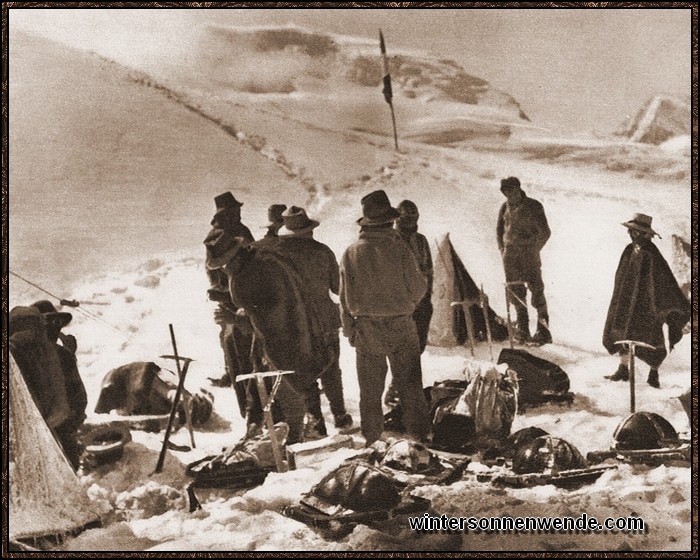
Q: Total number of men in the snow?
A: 10